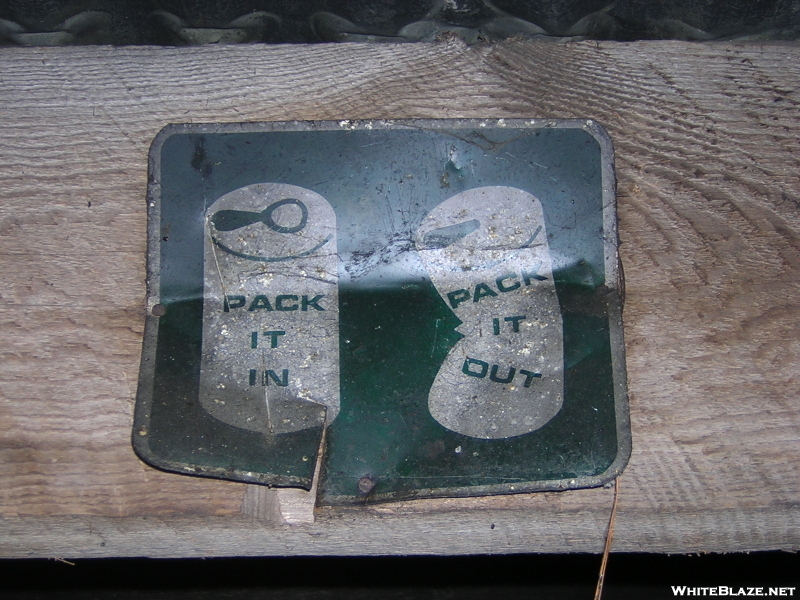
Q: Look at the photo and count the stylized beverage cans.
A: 2